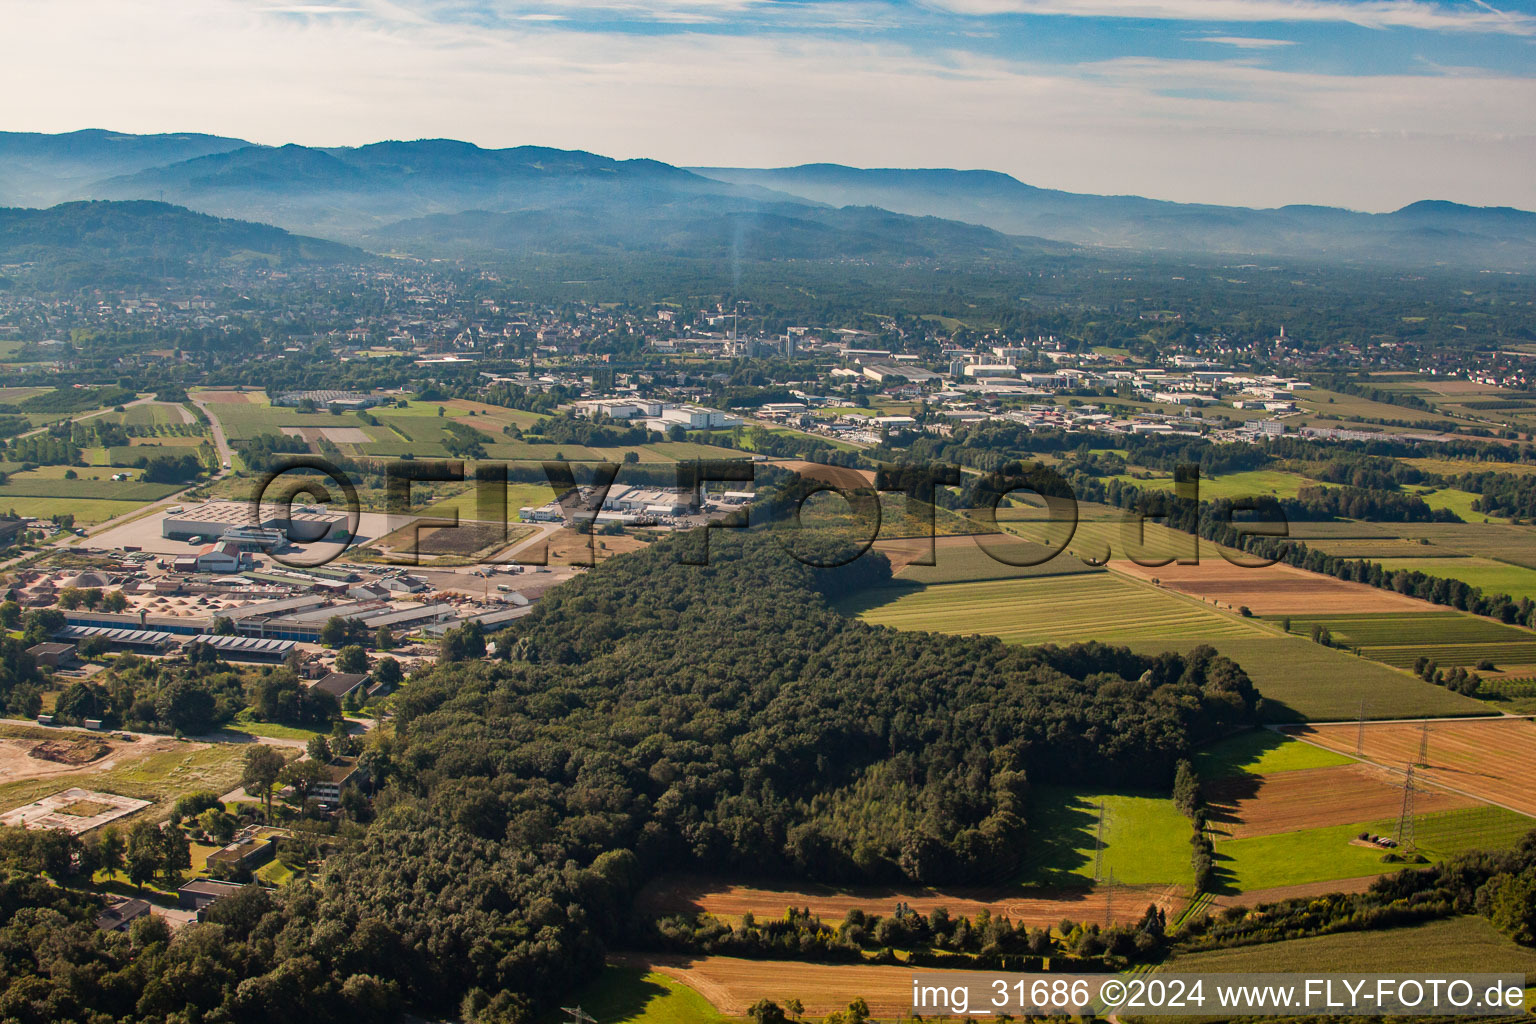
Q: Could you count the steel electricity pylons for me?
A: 6